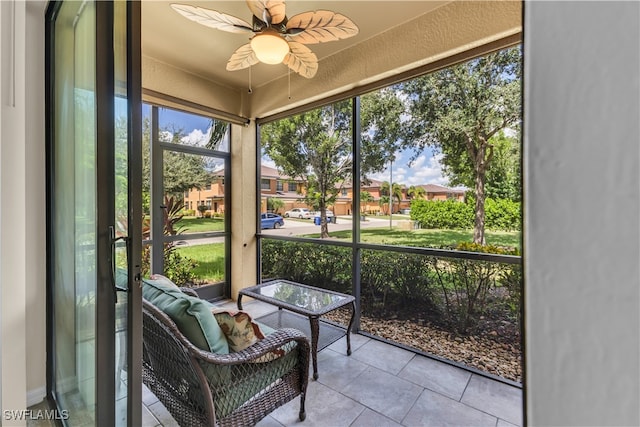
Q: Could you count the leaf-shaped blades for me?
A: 5